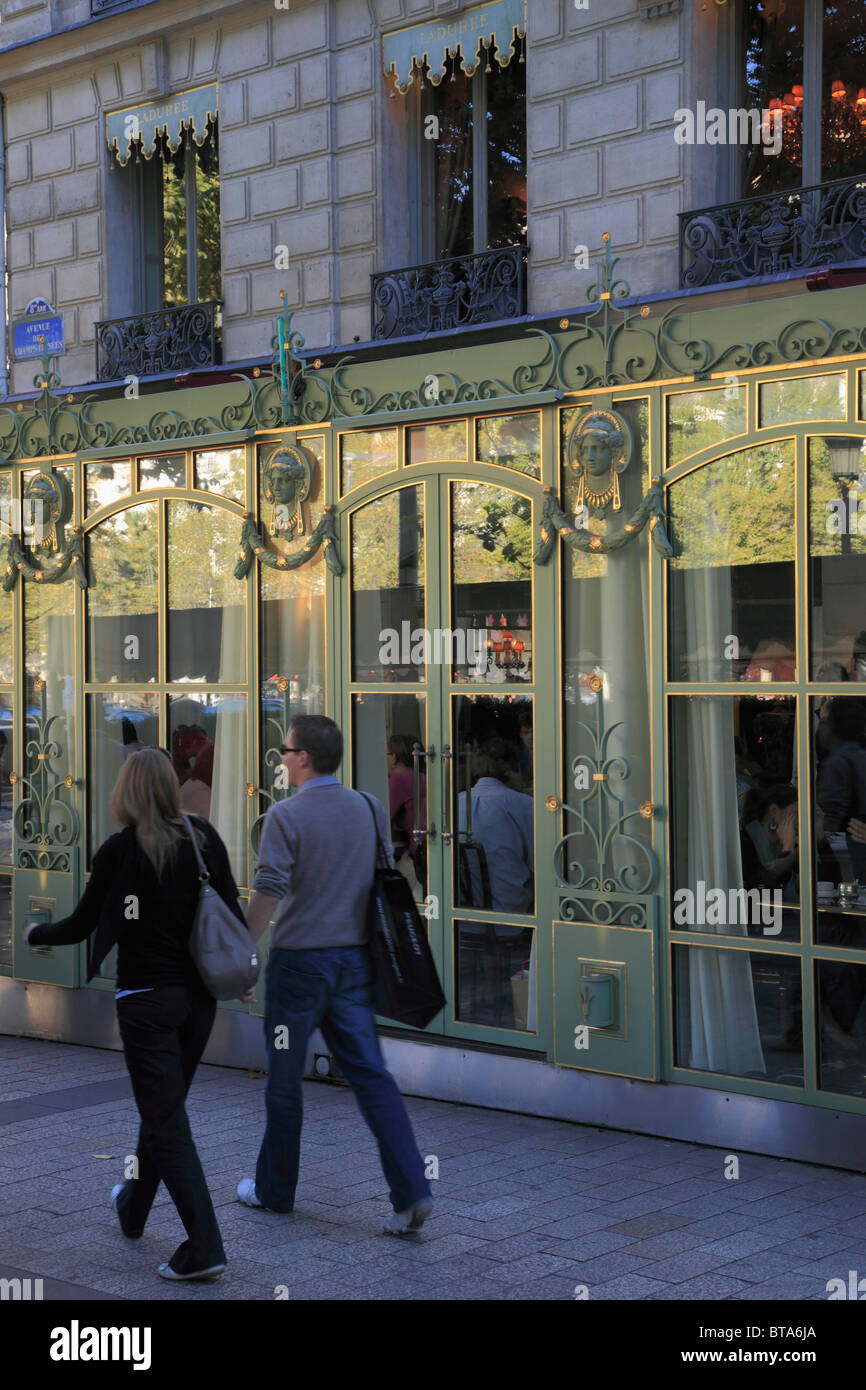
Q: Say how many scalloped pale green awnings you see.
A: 2